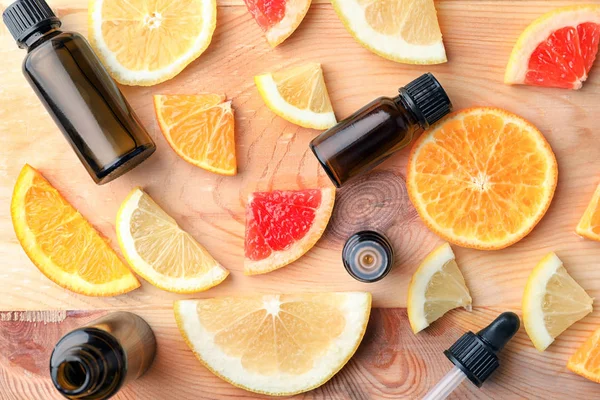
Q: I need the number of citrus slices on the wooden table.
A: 15